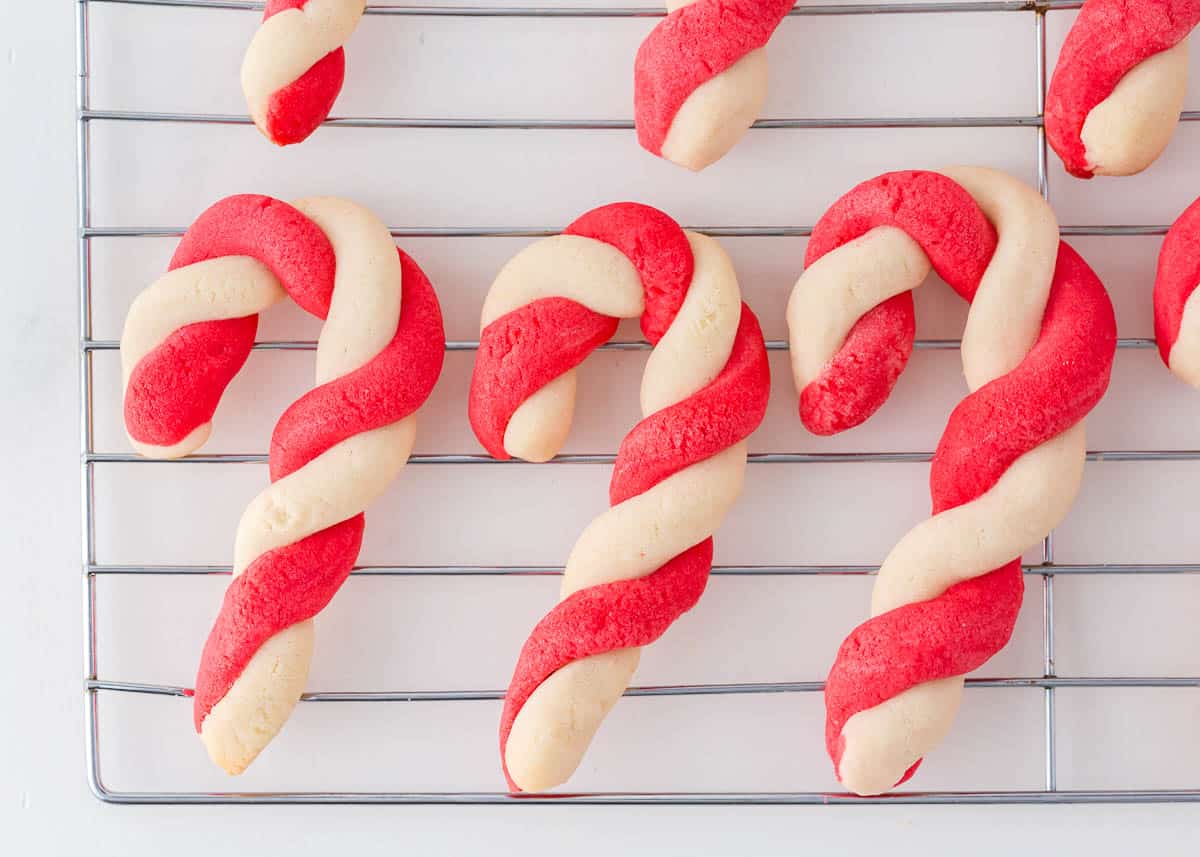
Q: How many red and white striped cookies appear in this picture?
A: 7